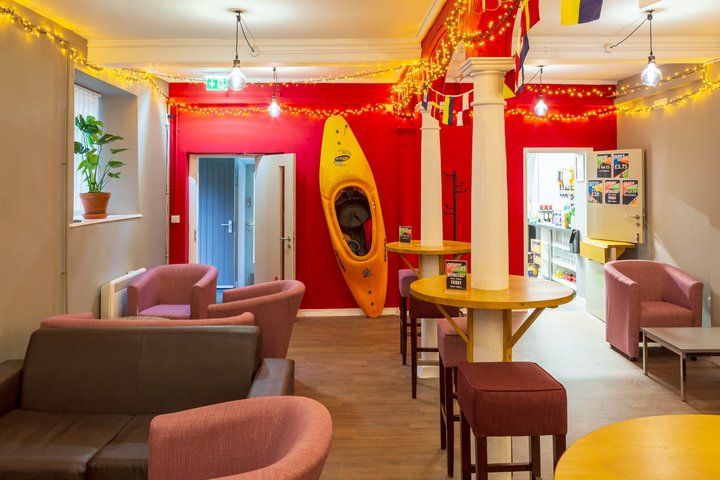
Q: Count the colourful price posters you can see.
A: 5